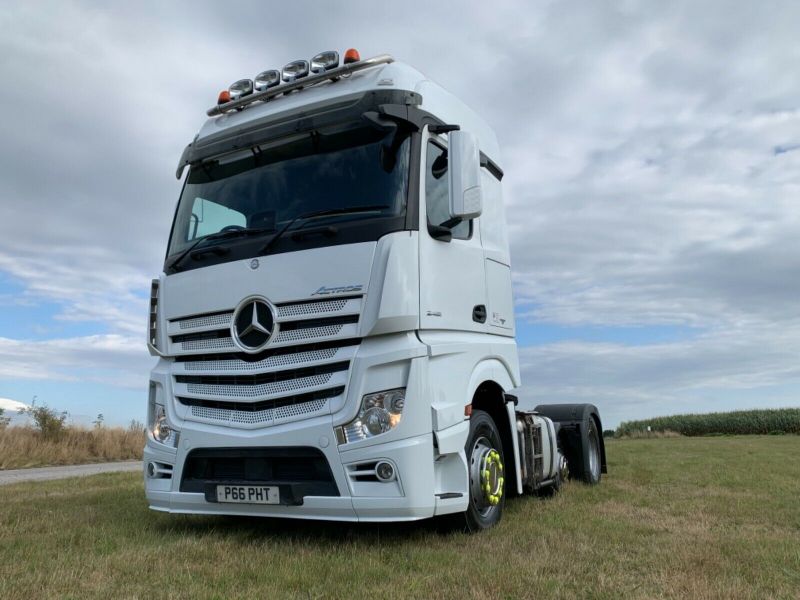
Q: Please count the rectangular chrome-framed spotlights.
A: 4